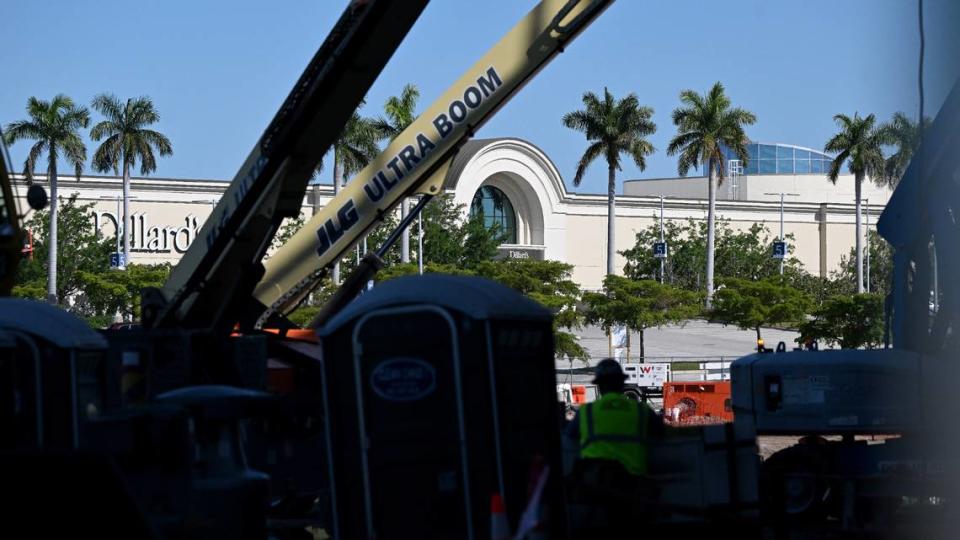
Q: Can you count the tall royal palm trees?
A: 8